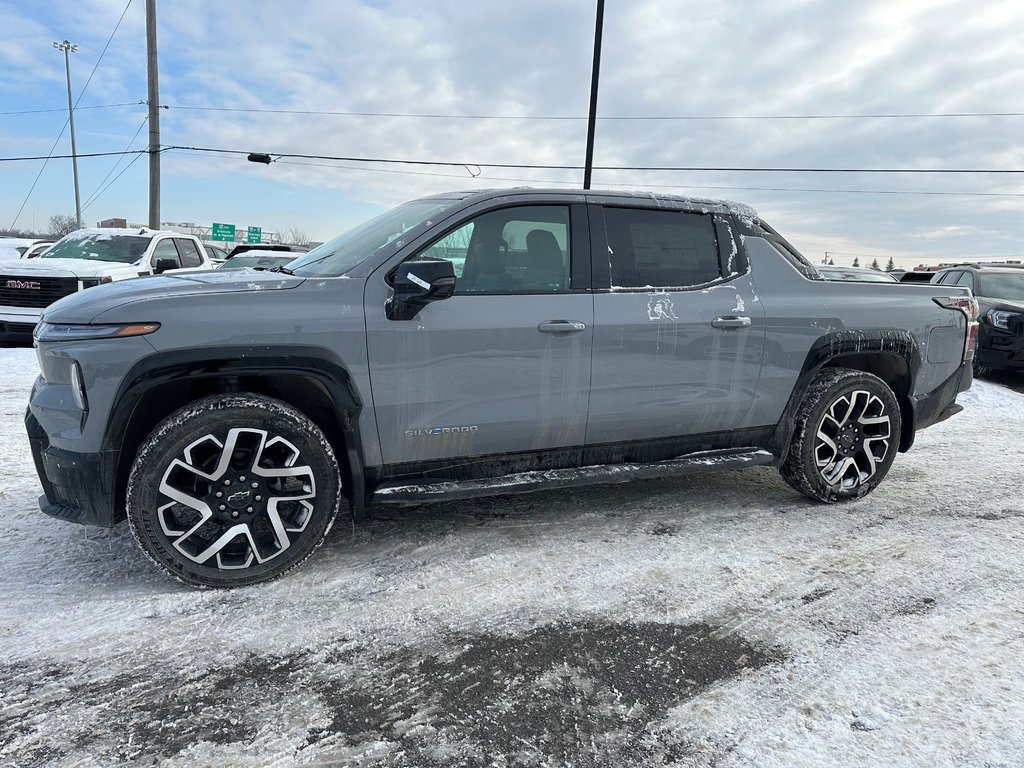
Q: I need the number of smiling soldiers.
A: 0